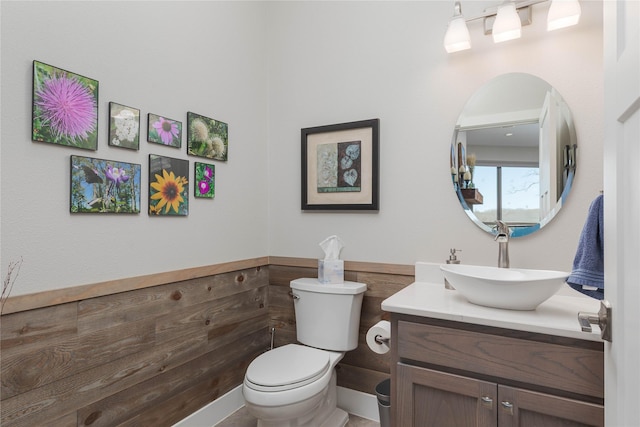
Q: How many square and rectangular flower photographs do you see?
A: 7